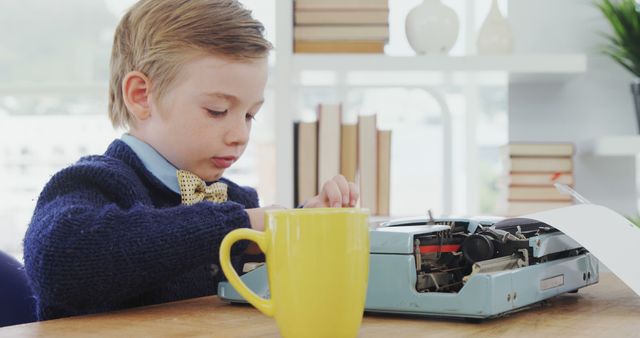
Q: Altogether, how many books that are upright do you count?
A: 5